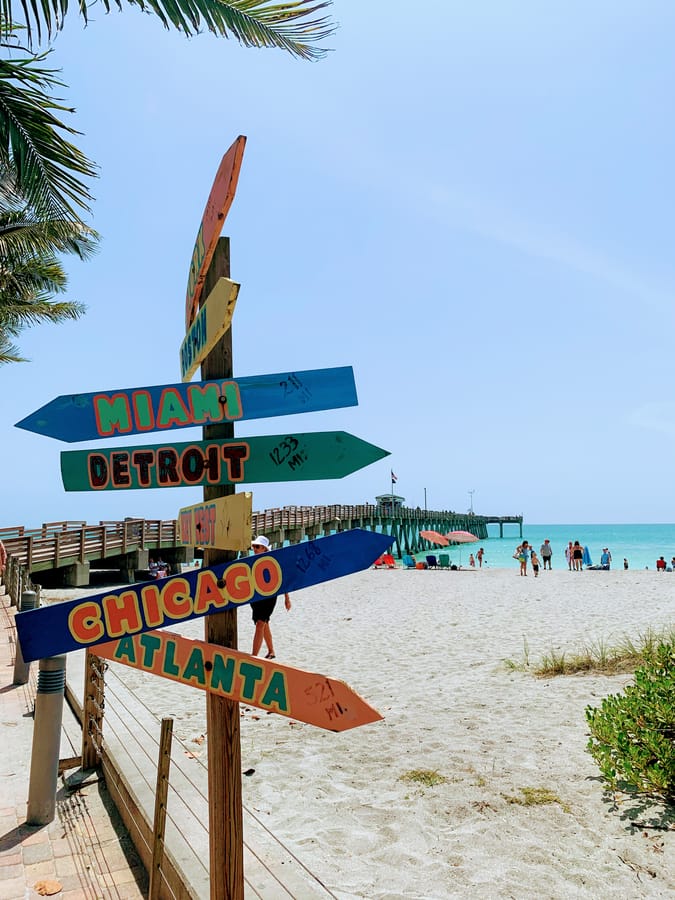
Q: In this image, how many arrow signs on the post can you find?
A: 7